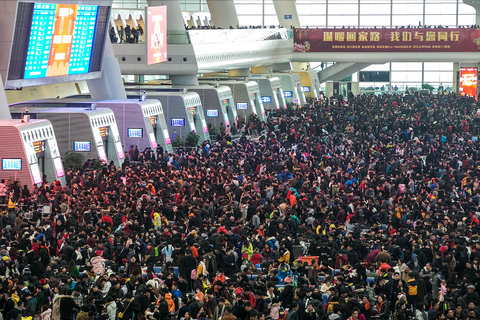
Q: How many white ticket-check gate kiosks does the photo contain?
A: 9